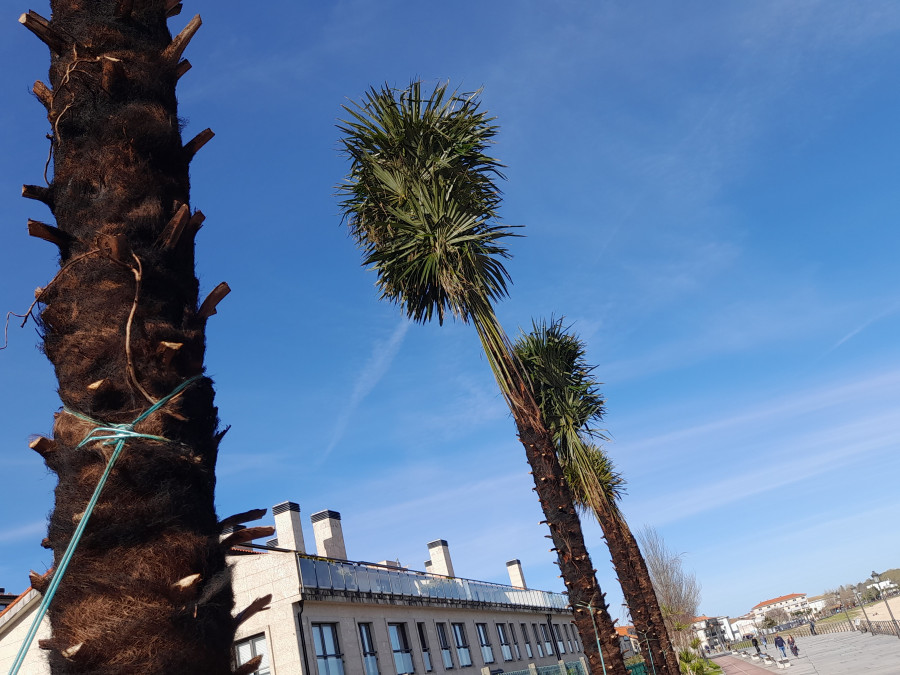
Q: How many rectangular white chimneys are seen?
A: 4